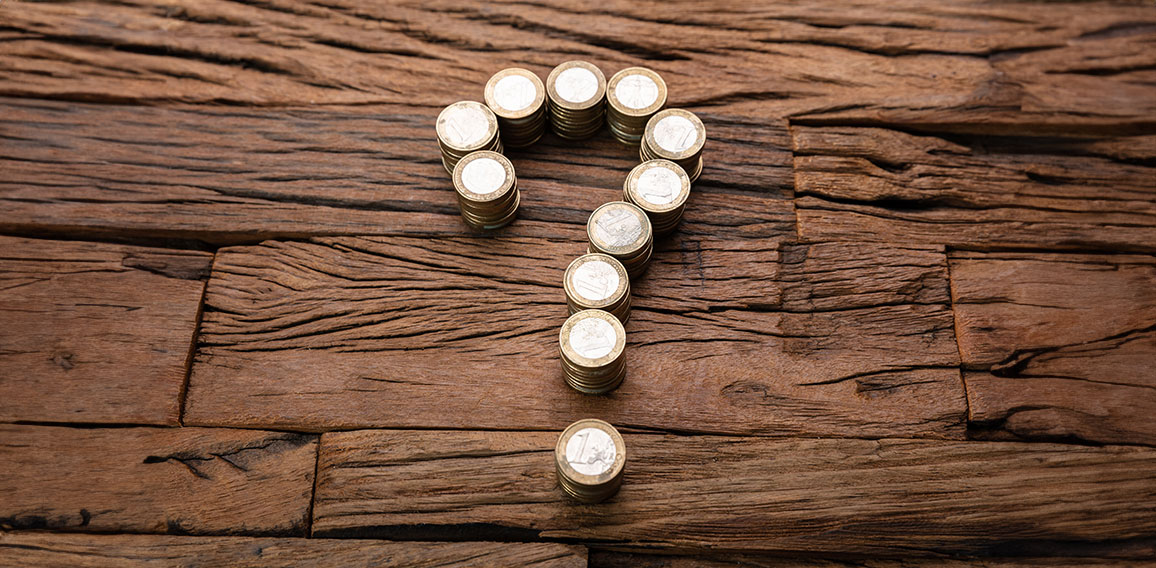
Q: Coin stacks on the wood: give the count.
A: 11